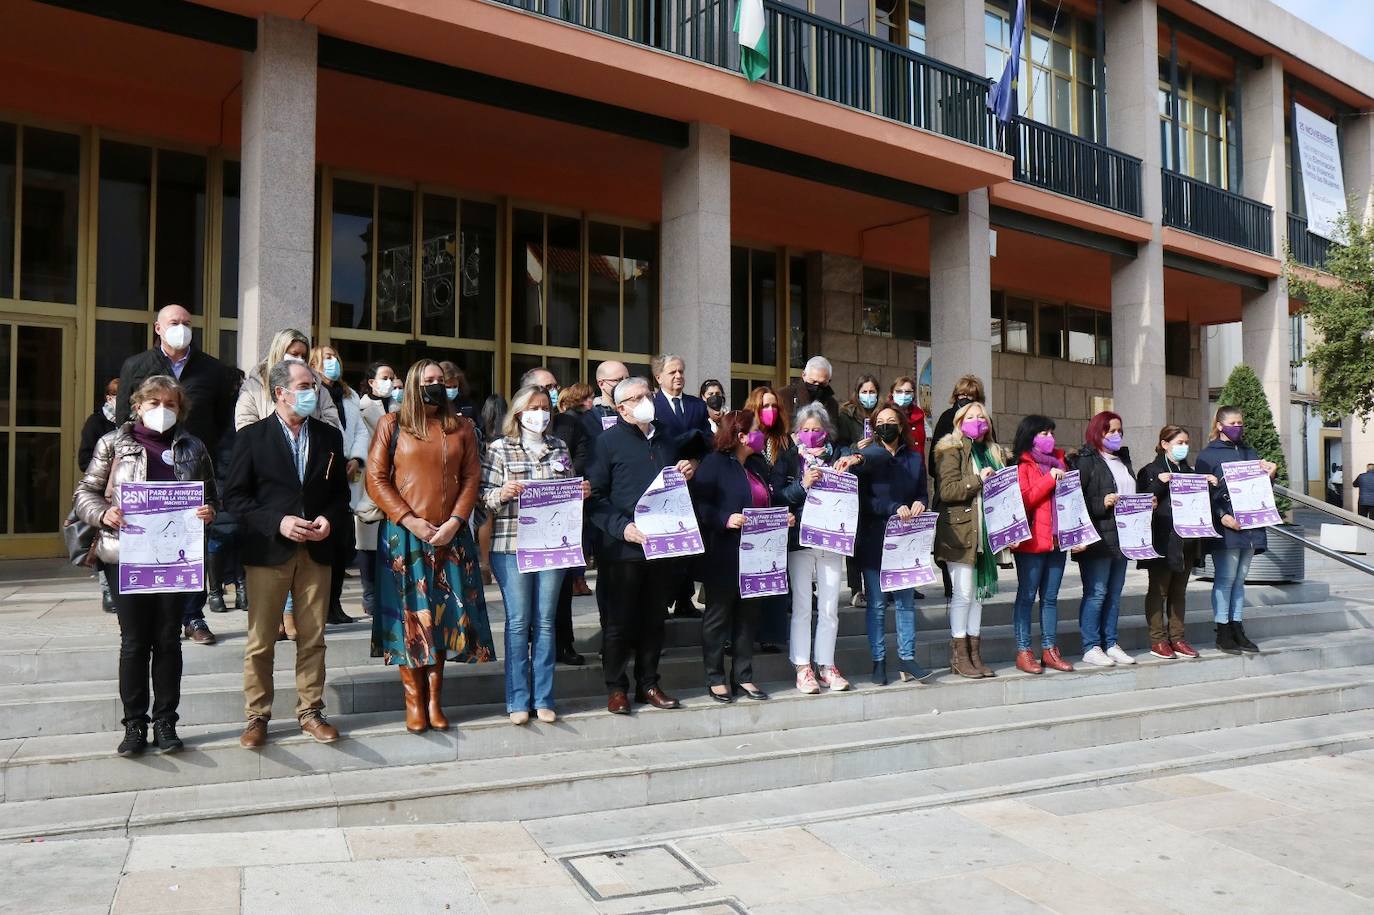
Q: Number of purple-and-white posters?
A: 11